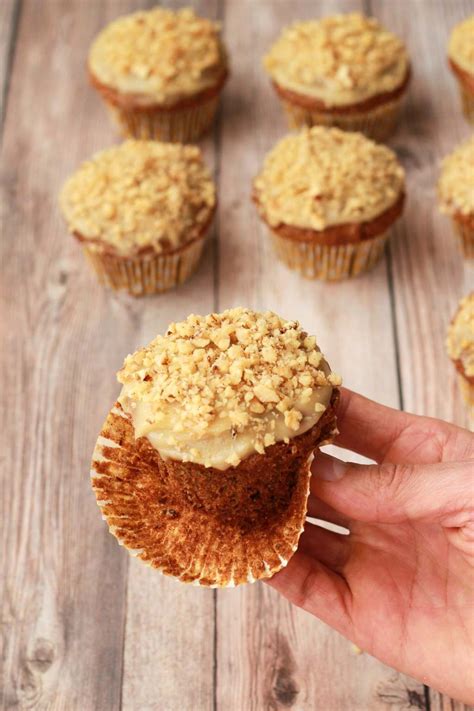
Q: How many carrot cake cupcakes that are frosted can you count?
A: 8